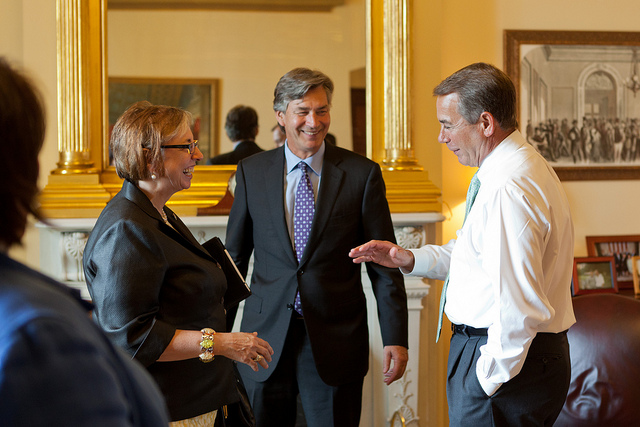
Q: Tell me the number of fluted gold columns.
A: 2